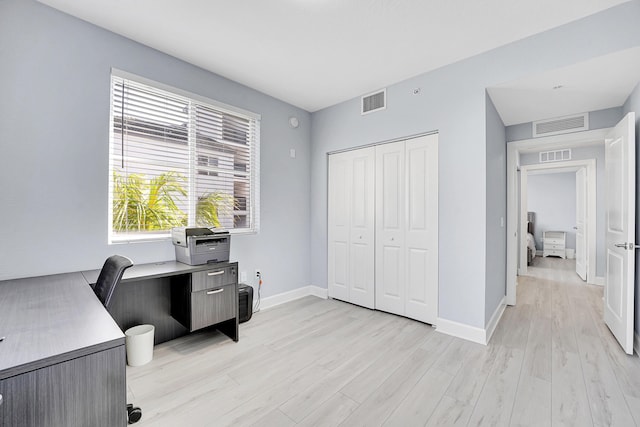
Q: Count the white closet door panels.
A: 4